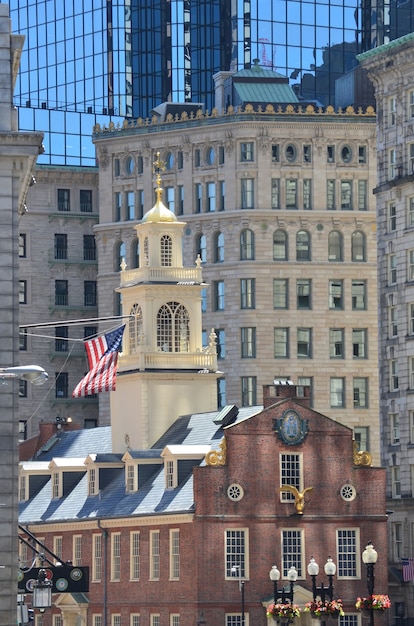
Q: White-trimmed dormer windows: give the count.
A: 5